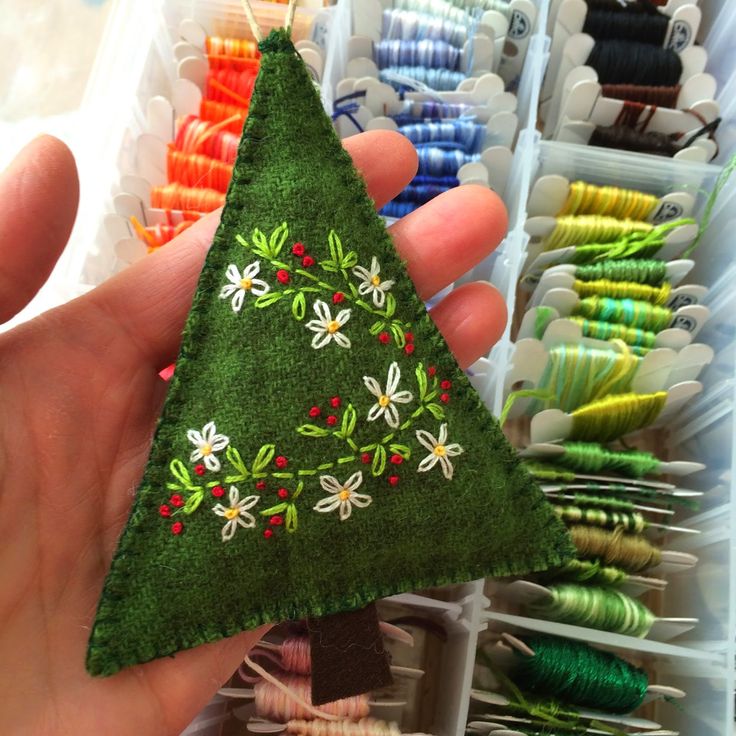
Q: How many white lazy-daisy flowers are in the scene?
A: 8